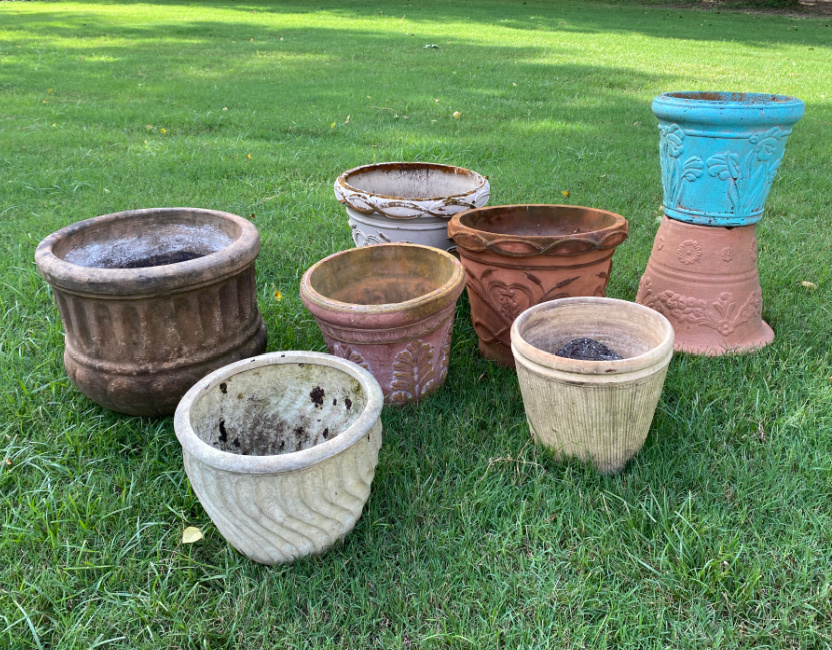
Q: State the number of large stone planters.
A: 8